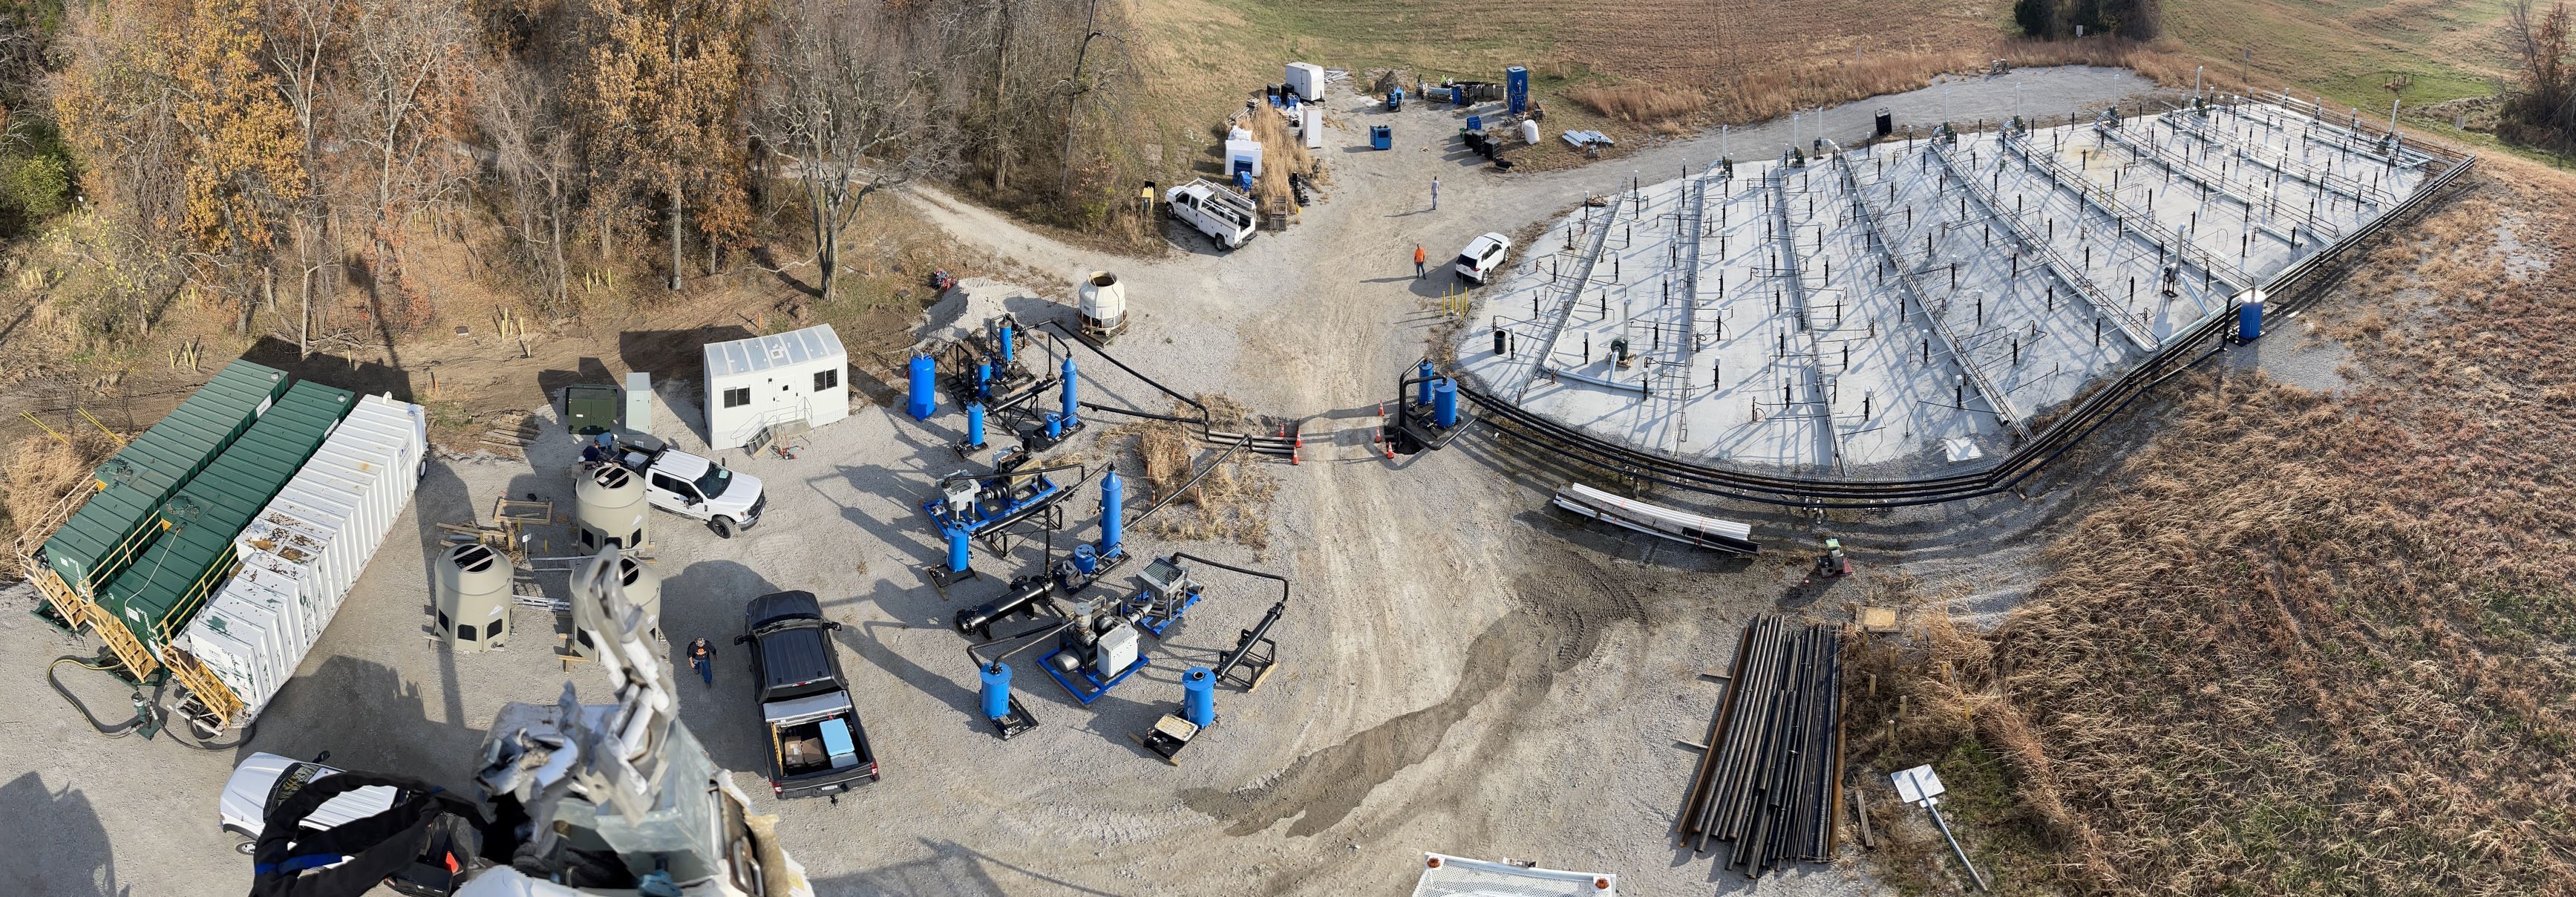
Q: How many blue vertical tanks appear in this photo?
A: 14